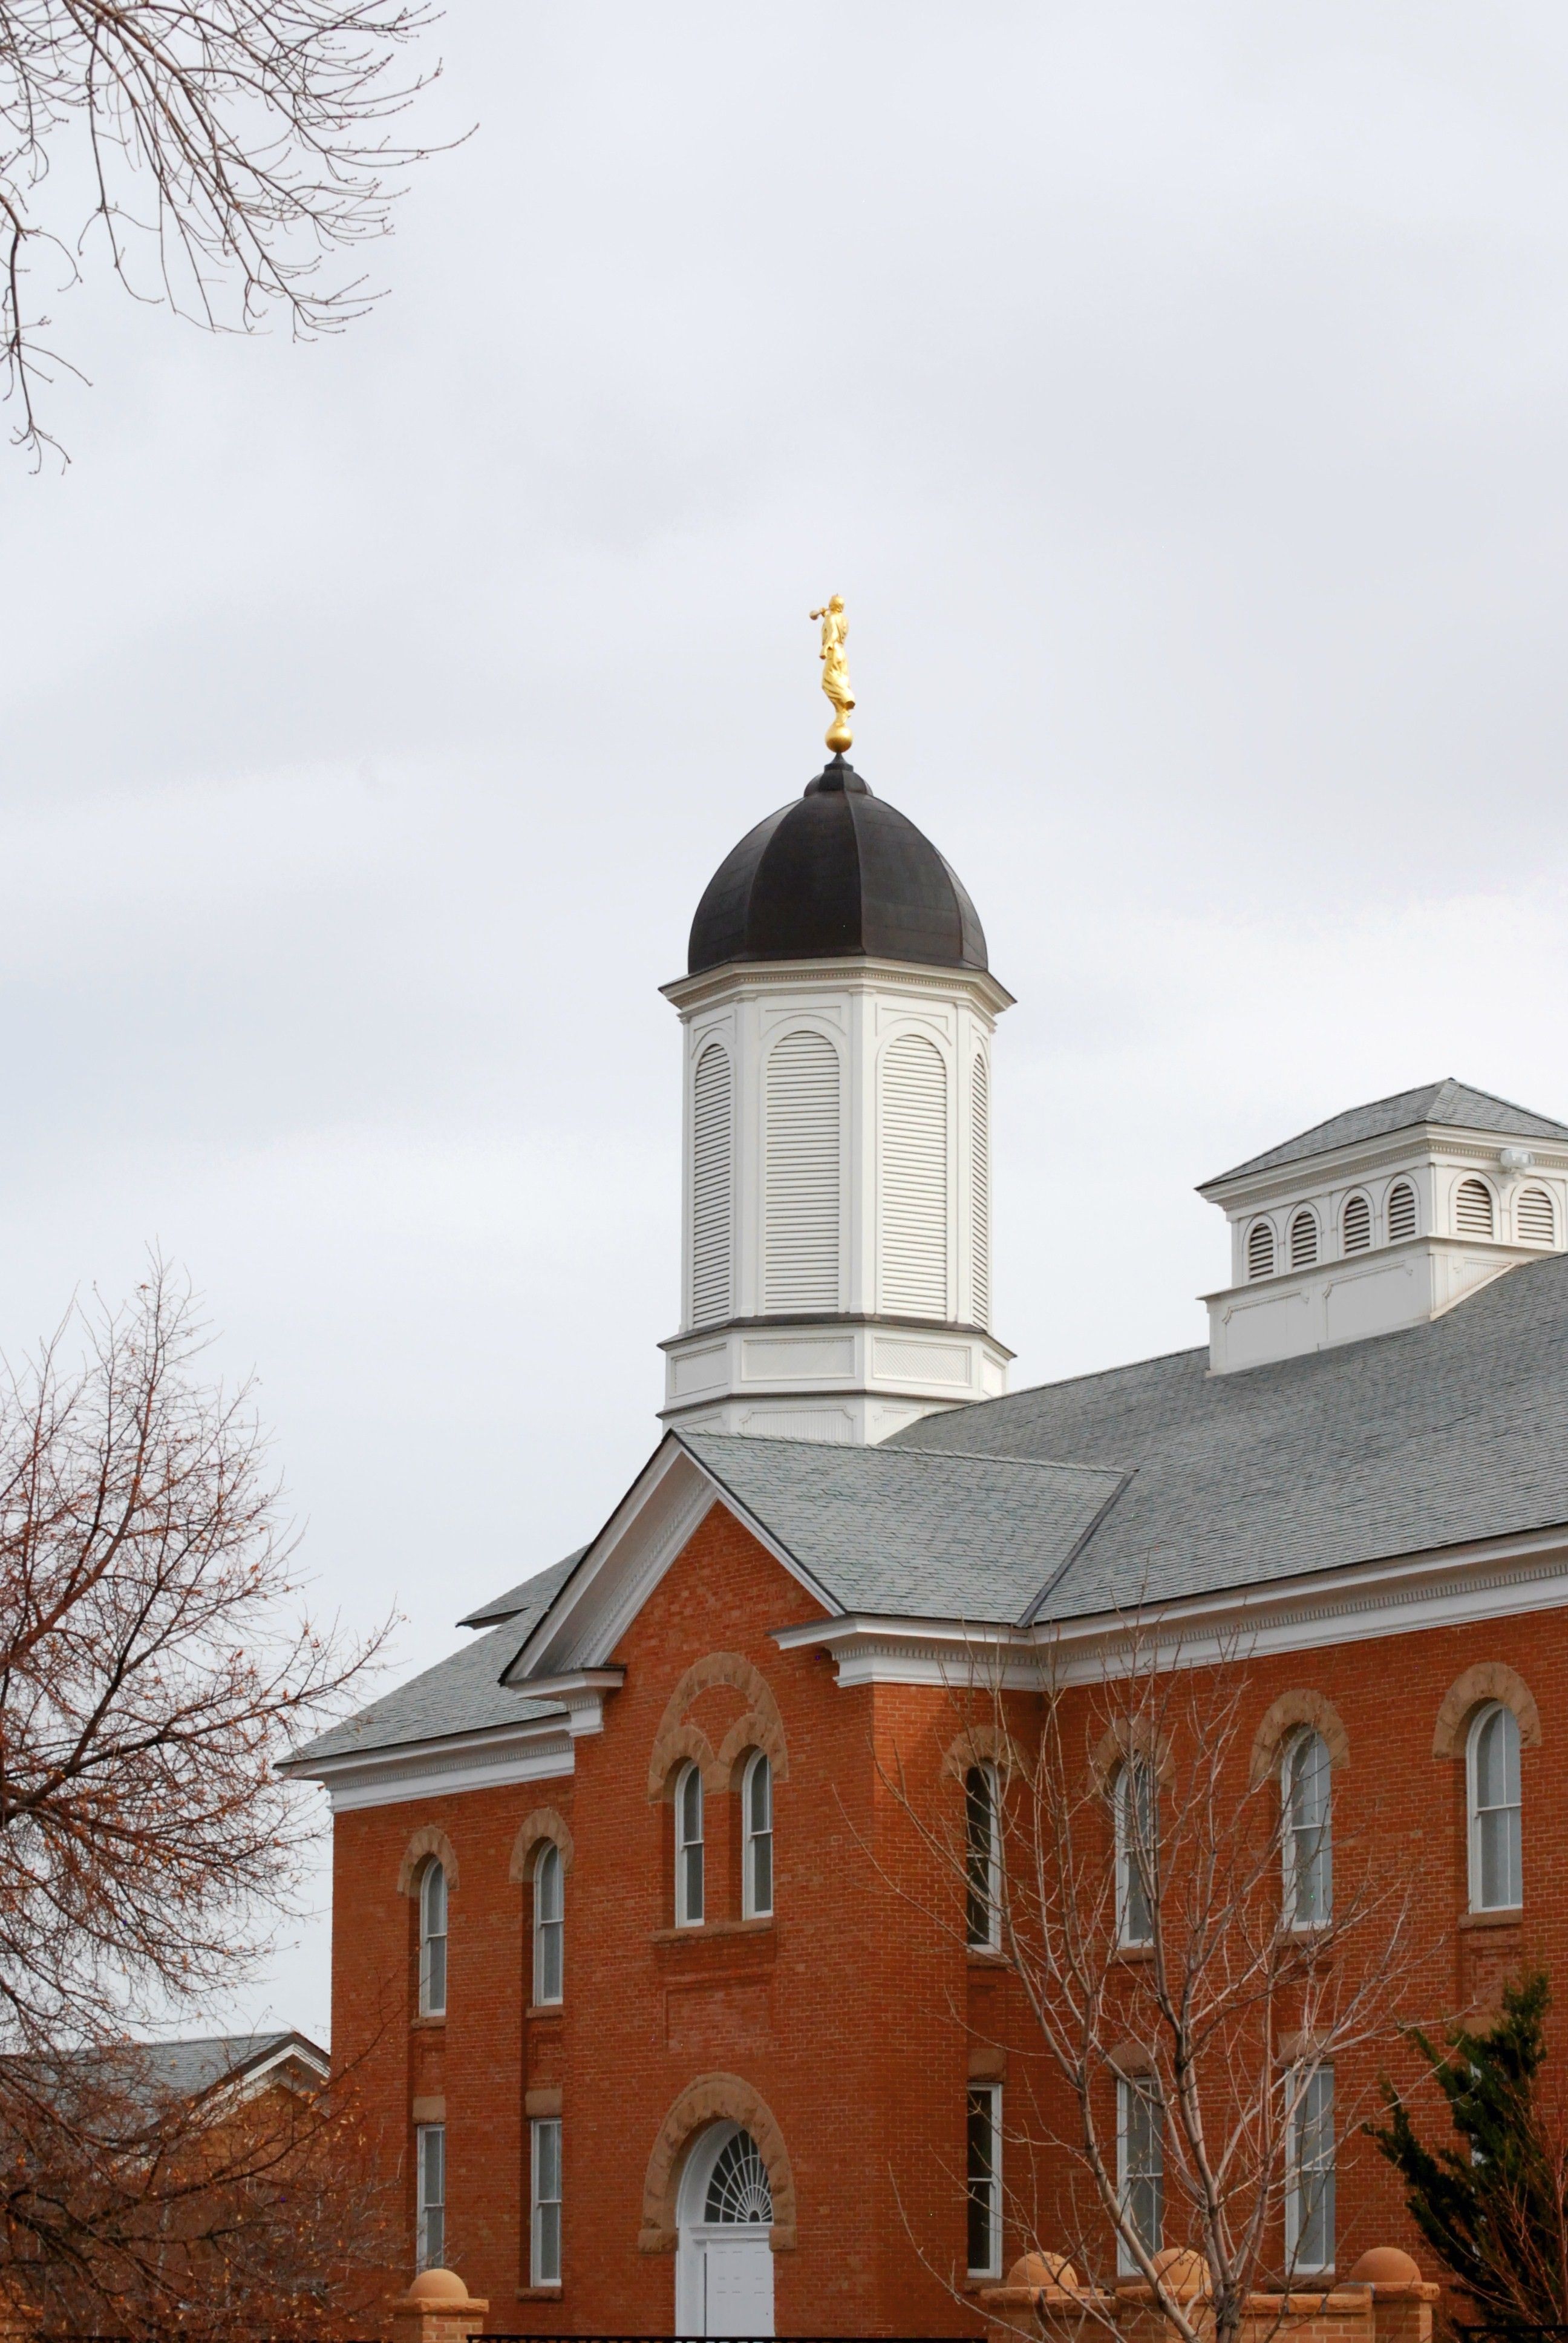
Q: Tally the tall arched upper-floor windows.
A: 8